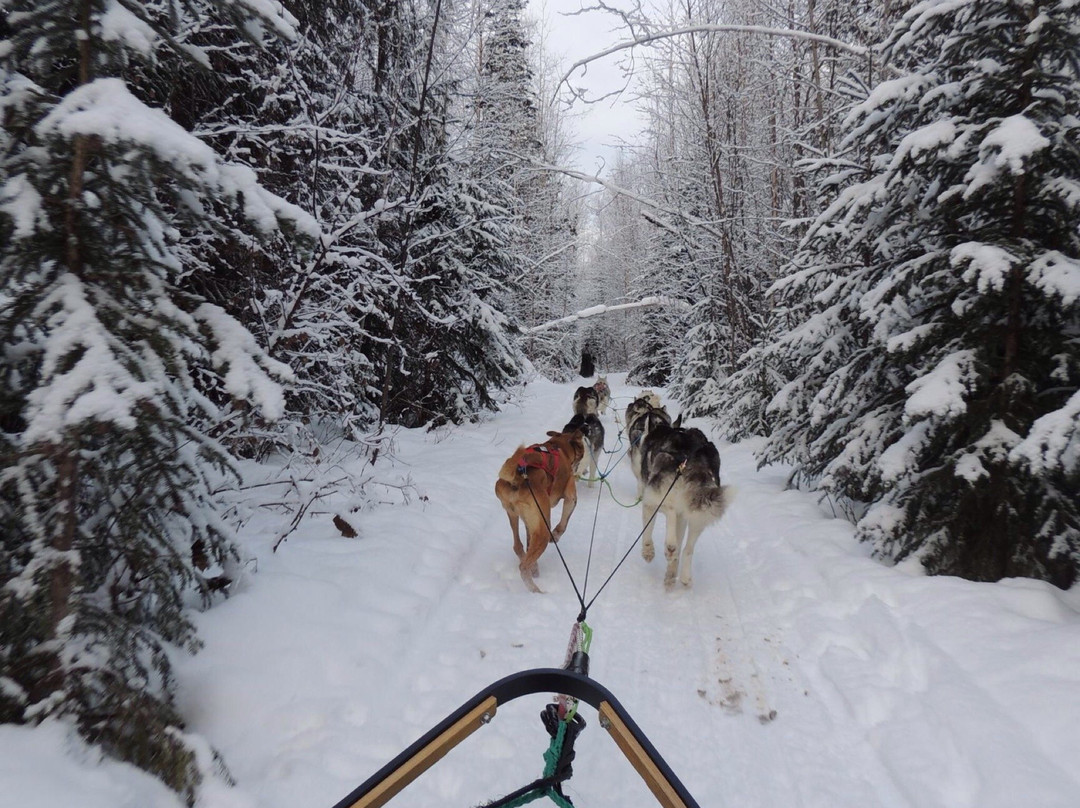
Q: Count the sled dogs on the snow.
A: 8